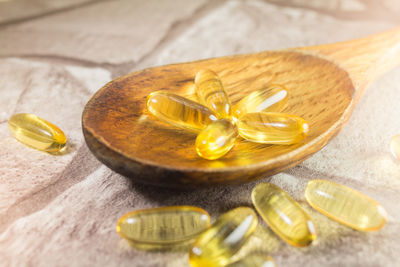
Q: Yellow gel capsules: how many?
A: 12